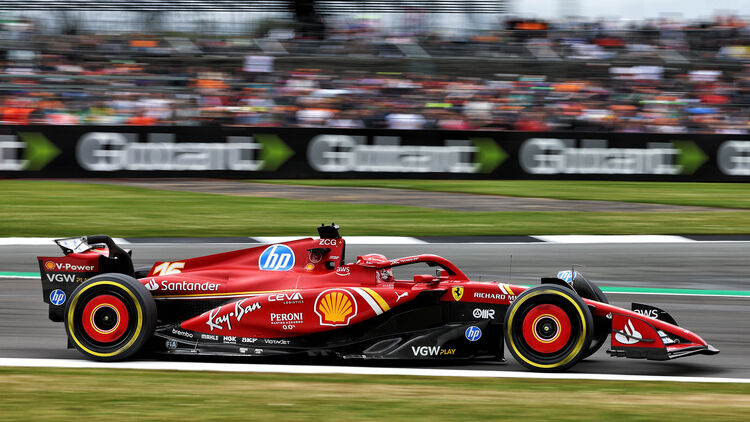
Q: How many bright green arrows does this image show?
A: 4